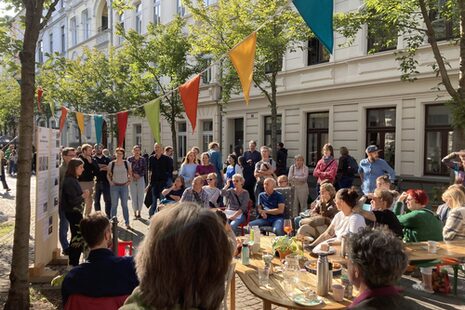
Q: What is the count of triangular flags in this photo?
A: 10